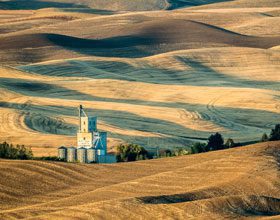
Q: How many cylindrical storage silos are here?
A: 4